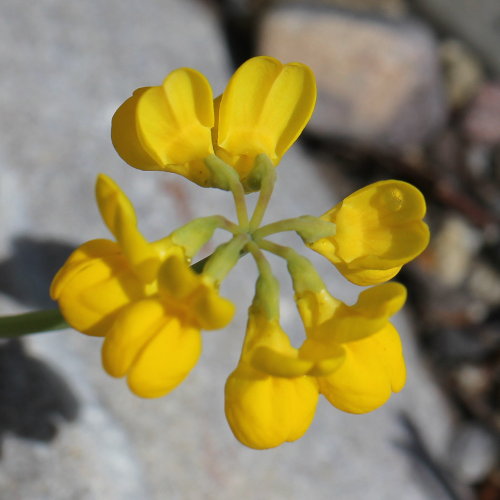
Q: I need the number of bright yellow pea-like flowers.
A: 7